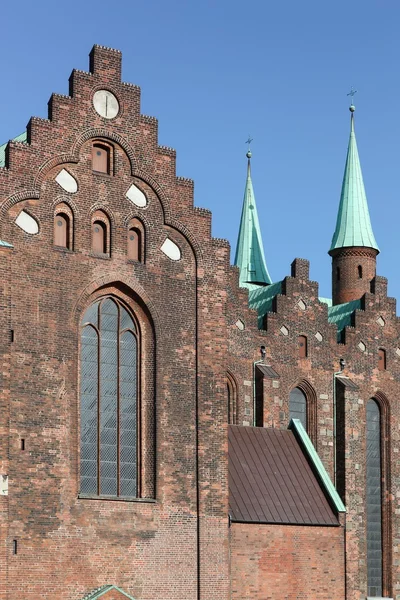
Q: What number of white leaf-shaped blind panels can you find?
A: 11